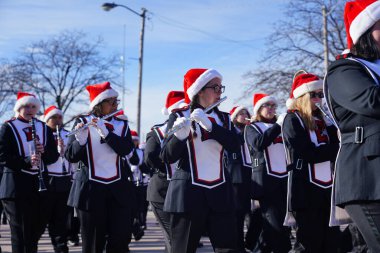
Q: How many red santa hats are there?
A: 11